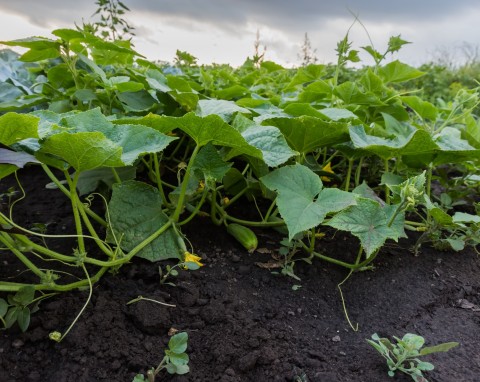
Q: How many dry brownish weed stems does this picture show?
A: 2